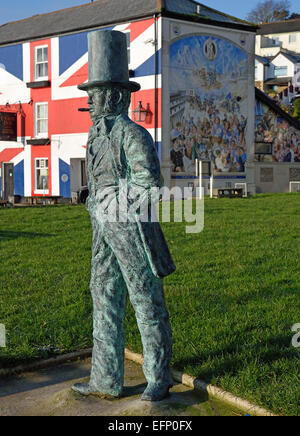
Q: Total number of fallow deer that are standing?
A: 0